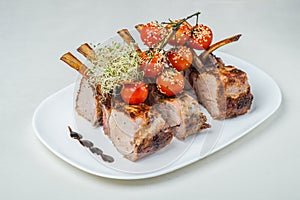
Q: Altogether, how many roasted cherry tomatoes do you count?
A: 7